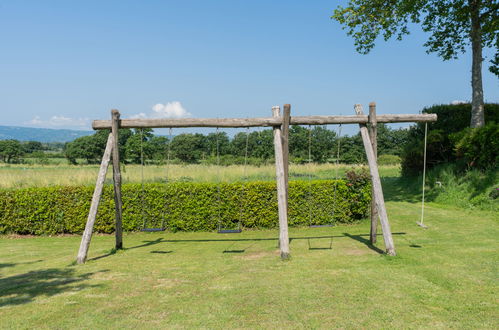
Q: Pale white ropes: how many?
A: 1